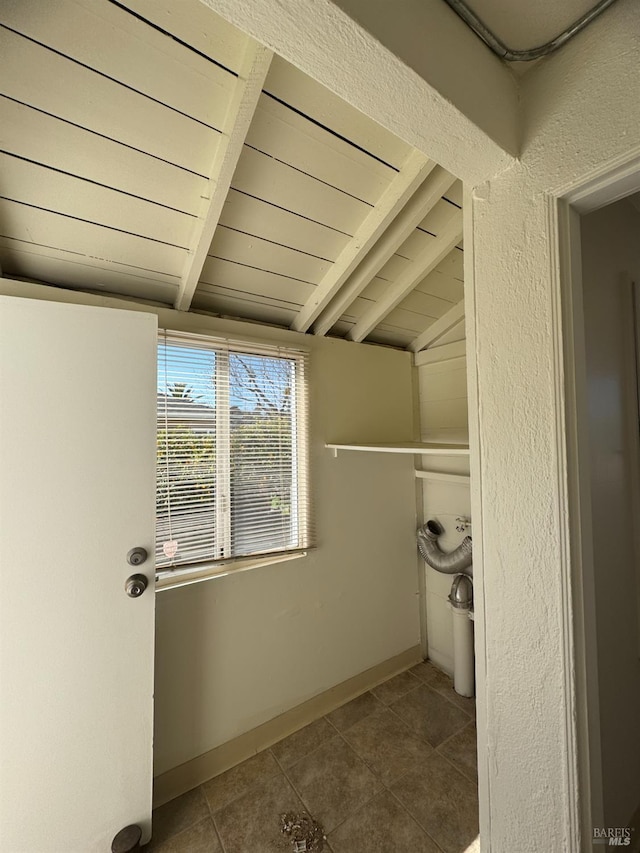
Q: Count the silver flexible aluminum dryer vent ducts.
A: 1